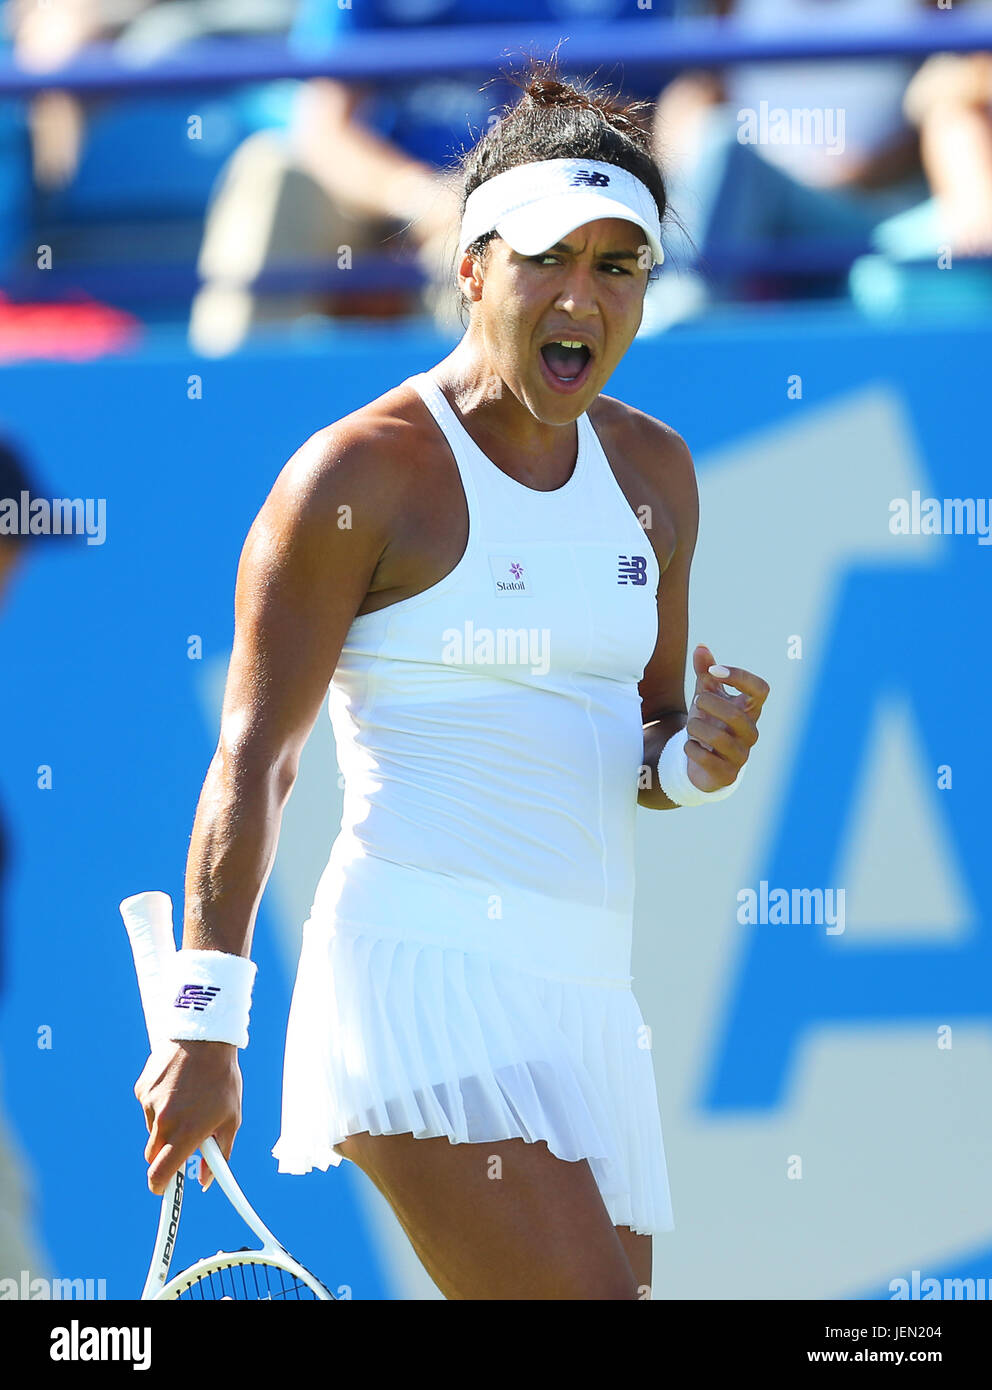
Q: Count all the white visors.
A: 1